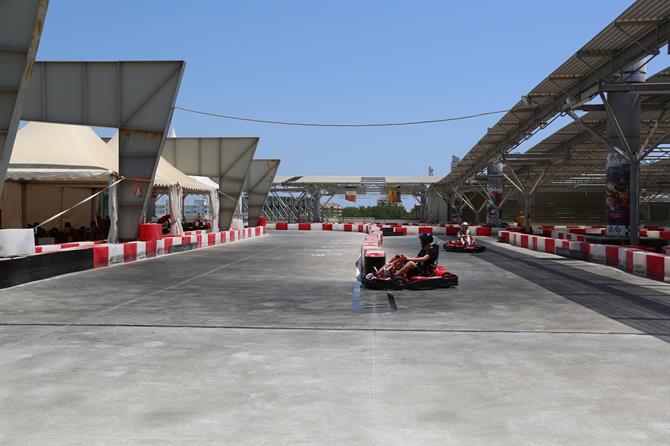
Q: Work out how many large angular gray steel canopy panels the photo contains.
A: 4